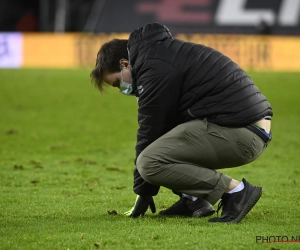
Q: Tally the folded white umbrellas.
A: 0